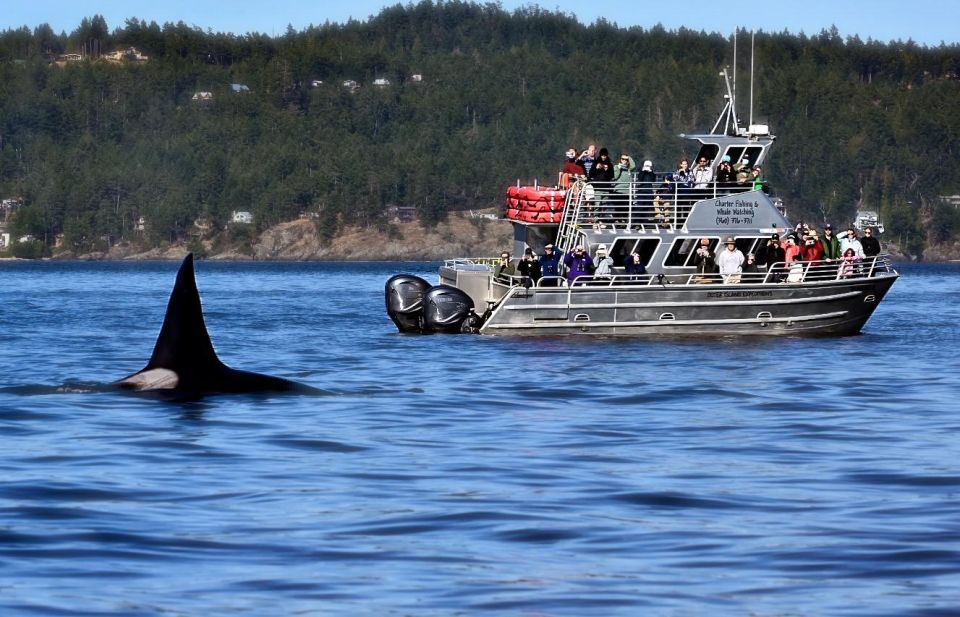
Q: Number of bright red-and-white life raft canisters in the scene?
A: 3